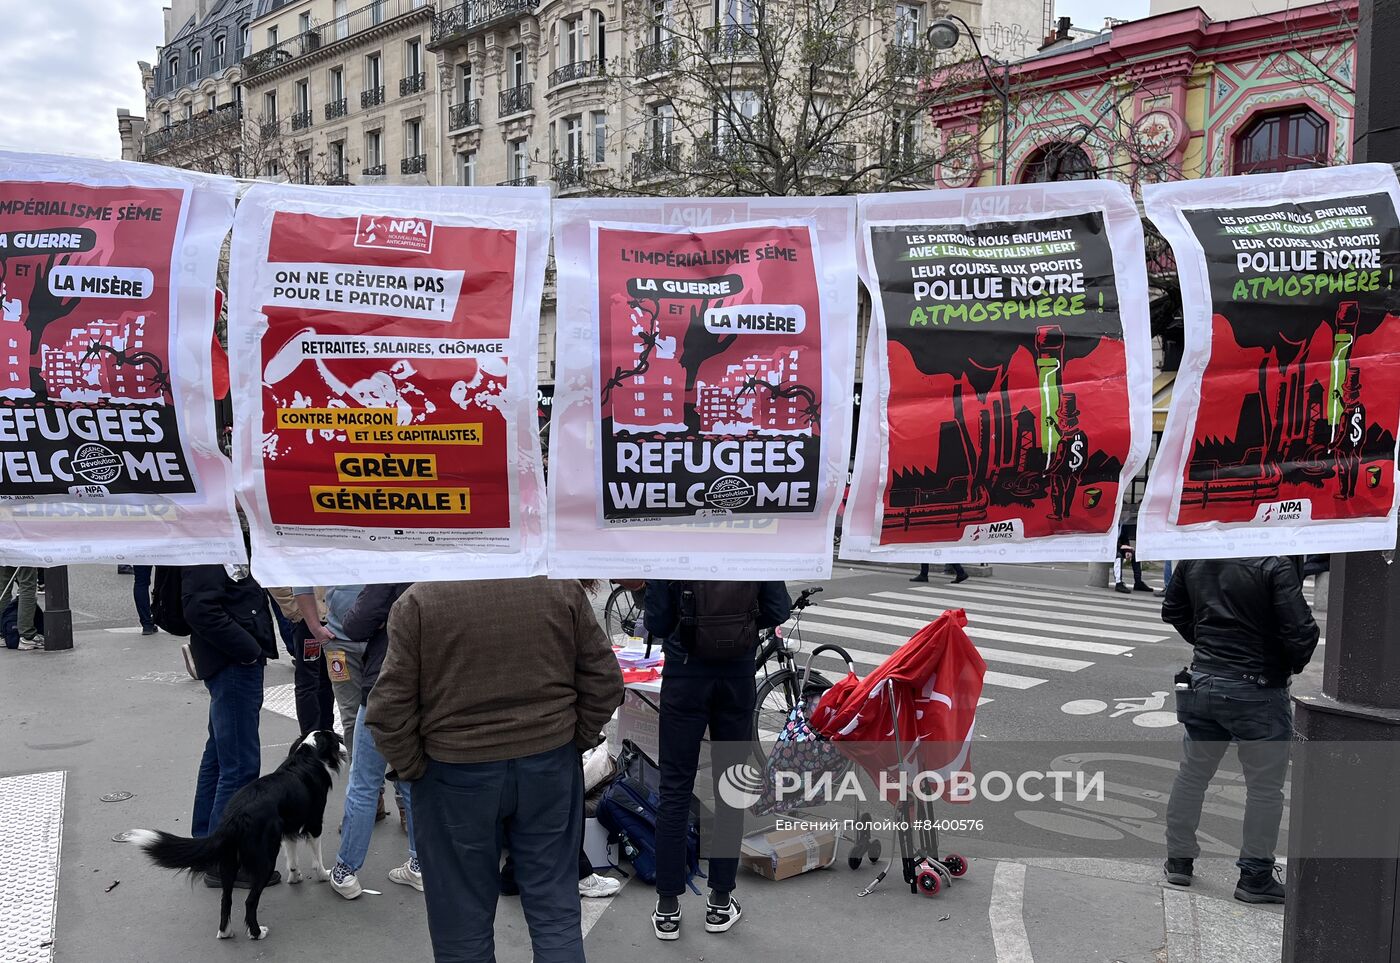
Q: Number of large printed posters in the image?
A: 5